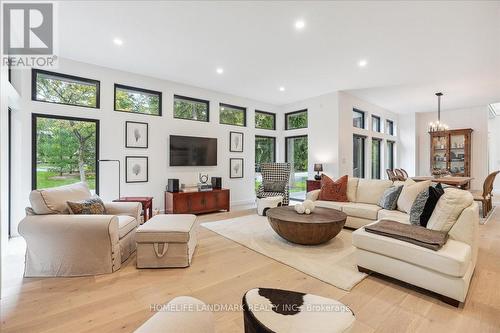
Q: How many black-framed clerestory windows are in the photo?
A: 9